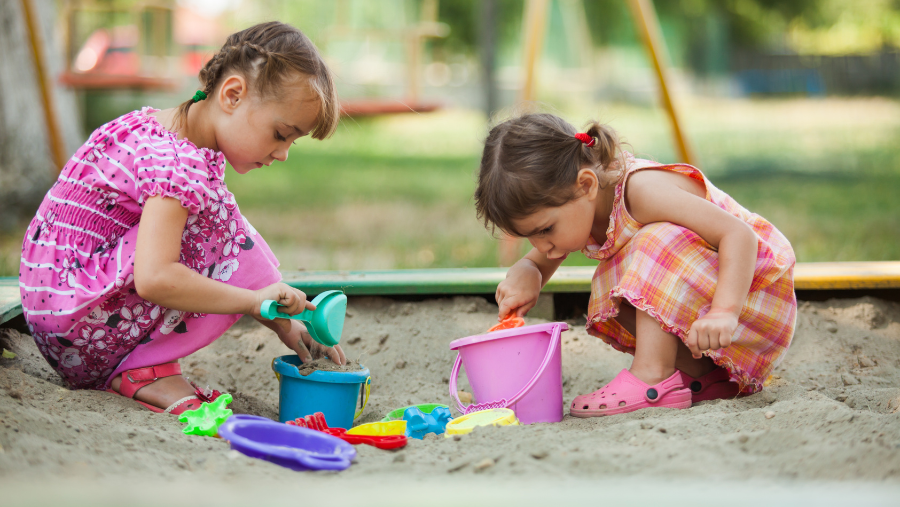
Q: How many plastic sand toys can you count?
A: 11